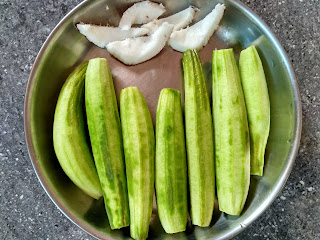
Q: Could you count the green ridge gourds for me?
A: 7